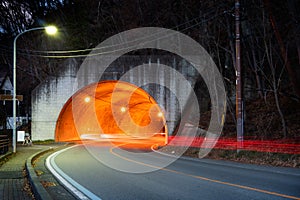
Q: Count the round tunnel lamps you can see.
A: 3